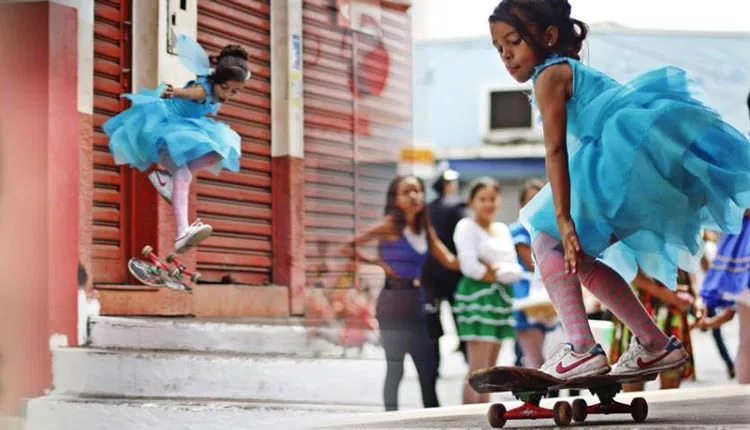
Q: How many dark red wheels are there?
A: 4